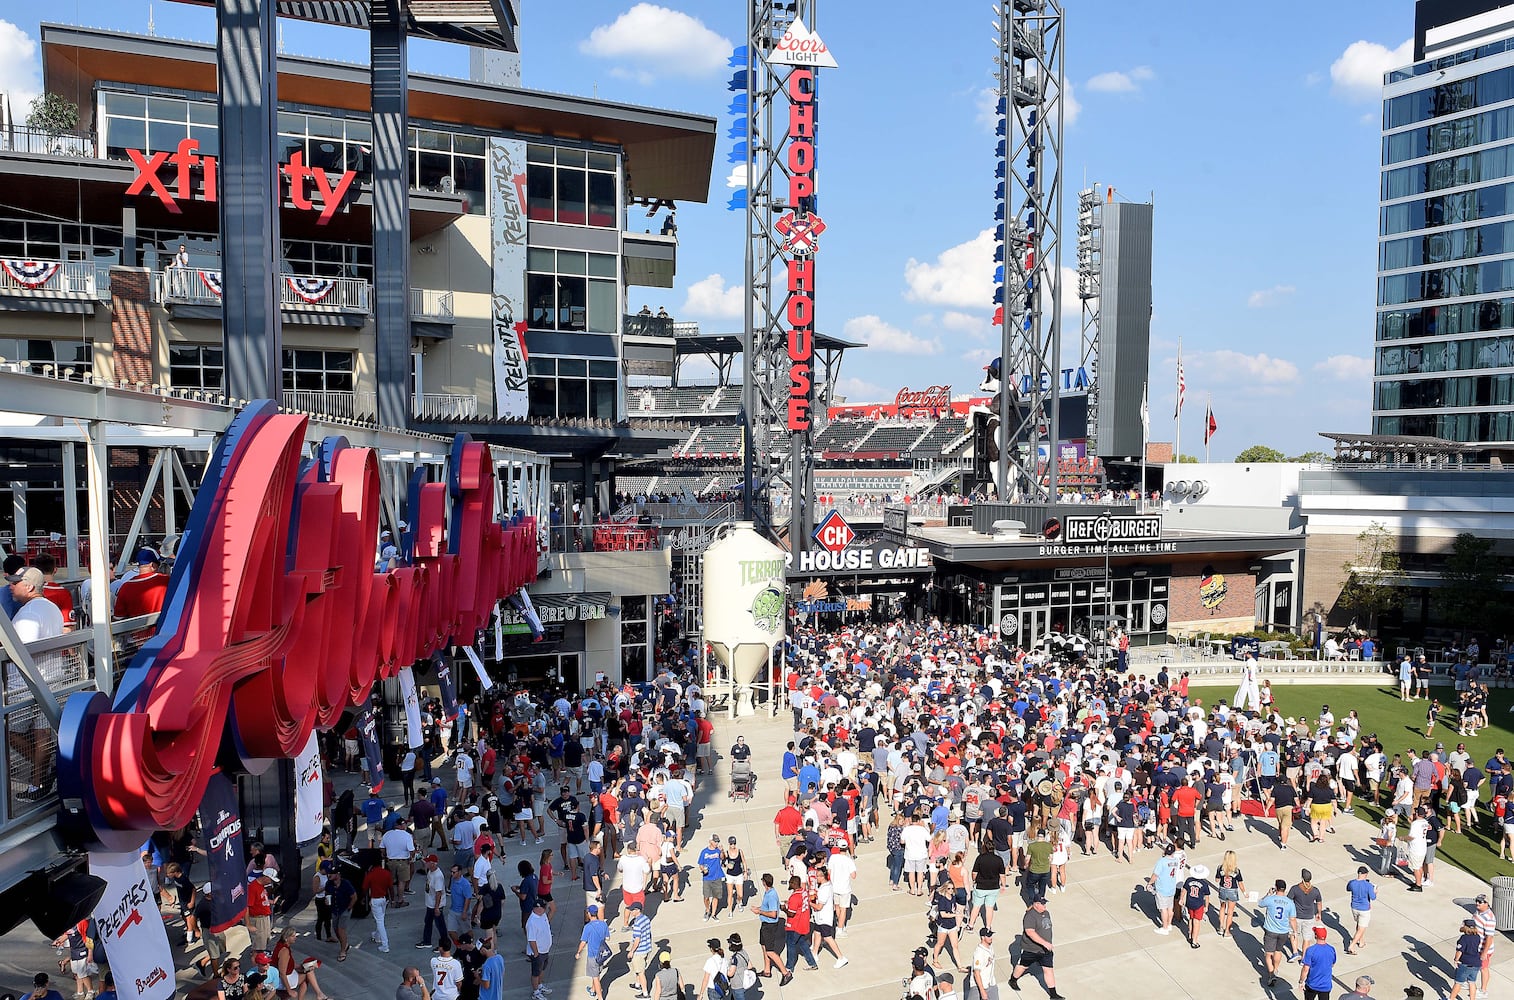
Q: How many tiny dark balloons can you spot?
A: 0